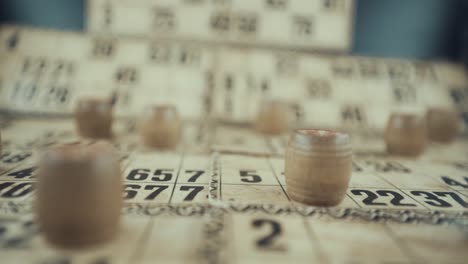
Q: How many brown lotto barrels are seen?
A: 7